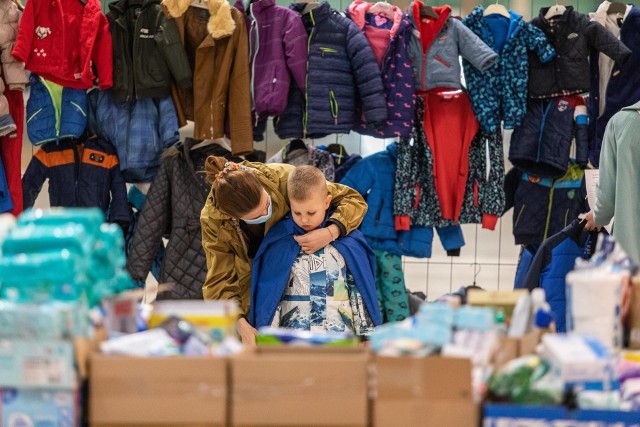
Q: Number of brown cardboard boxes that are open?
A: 3